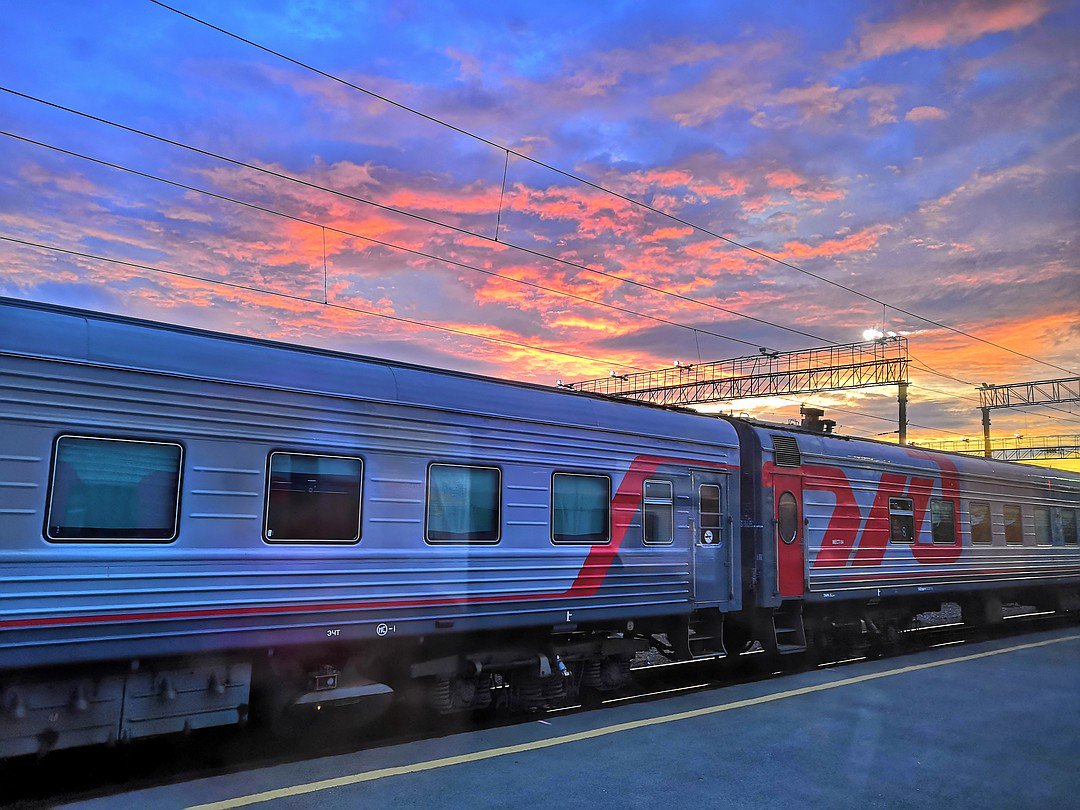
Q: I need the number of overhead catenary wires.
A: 4